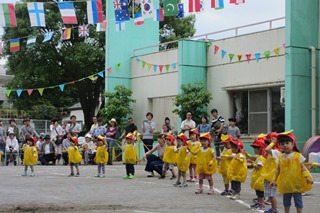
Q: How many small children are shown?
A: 13